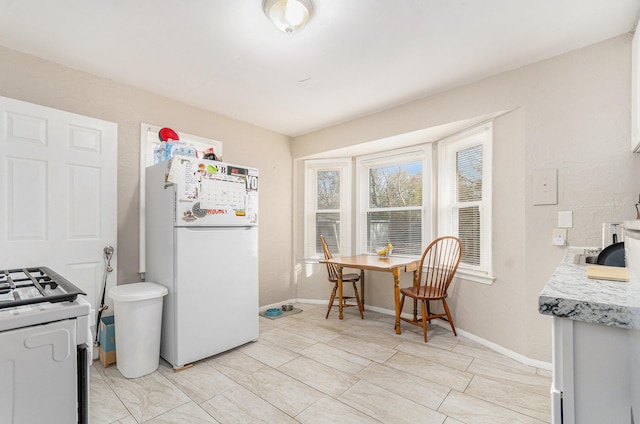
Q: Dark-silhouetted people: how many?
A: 0